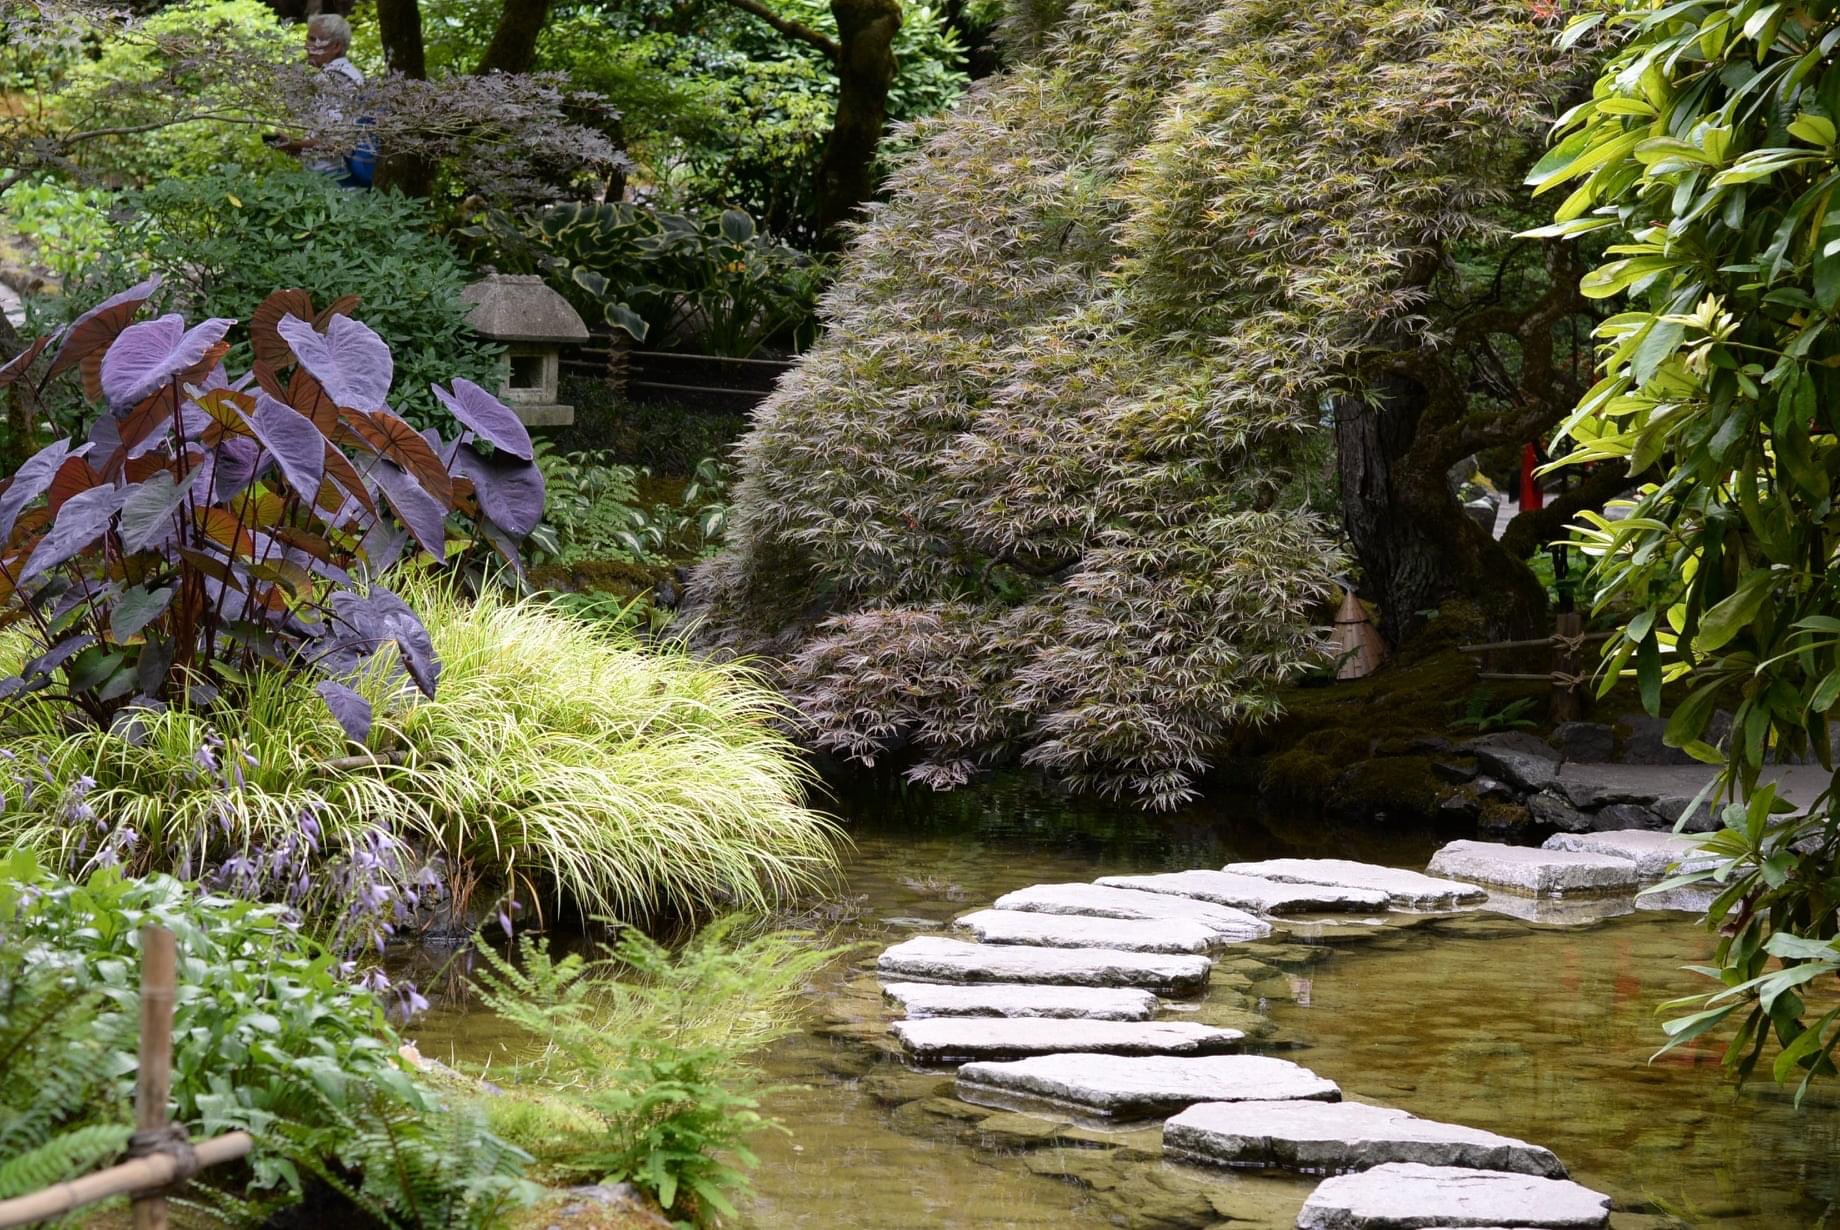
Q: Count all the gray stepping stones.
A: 12